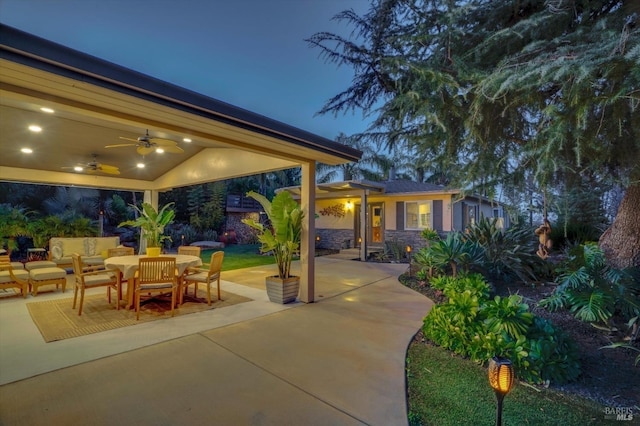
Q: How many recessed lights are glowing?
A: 7